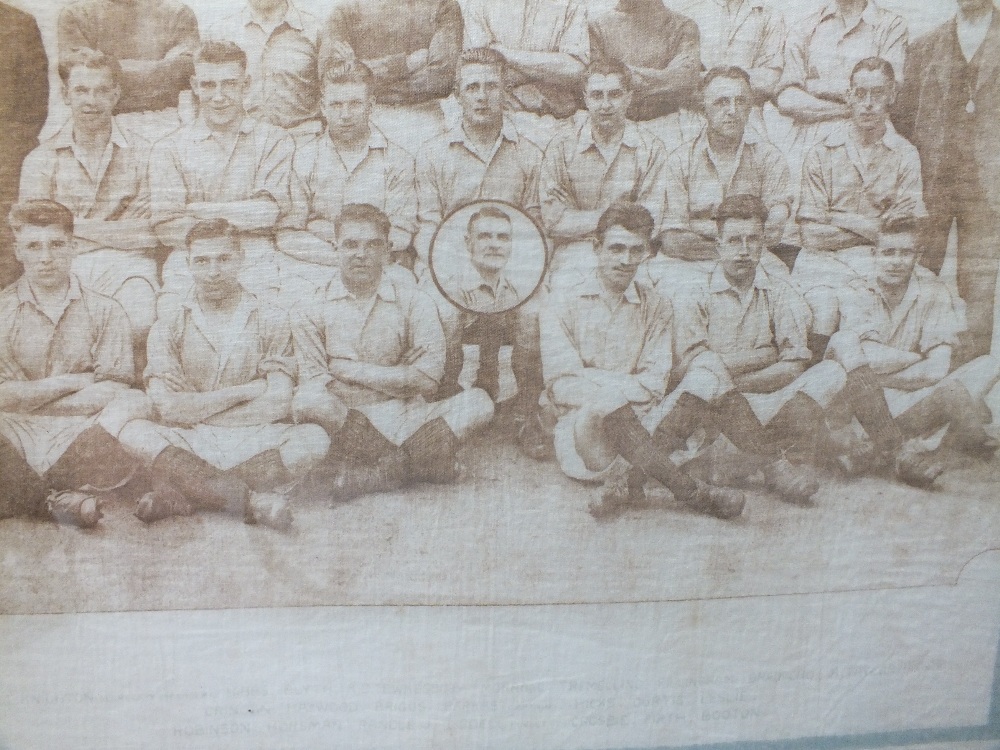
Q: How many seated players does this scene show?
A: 13